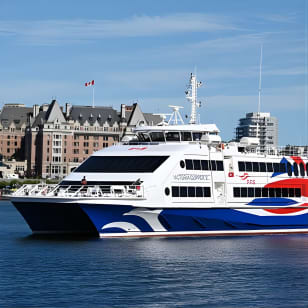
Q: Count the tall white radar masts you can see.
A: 1